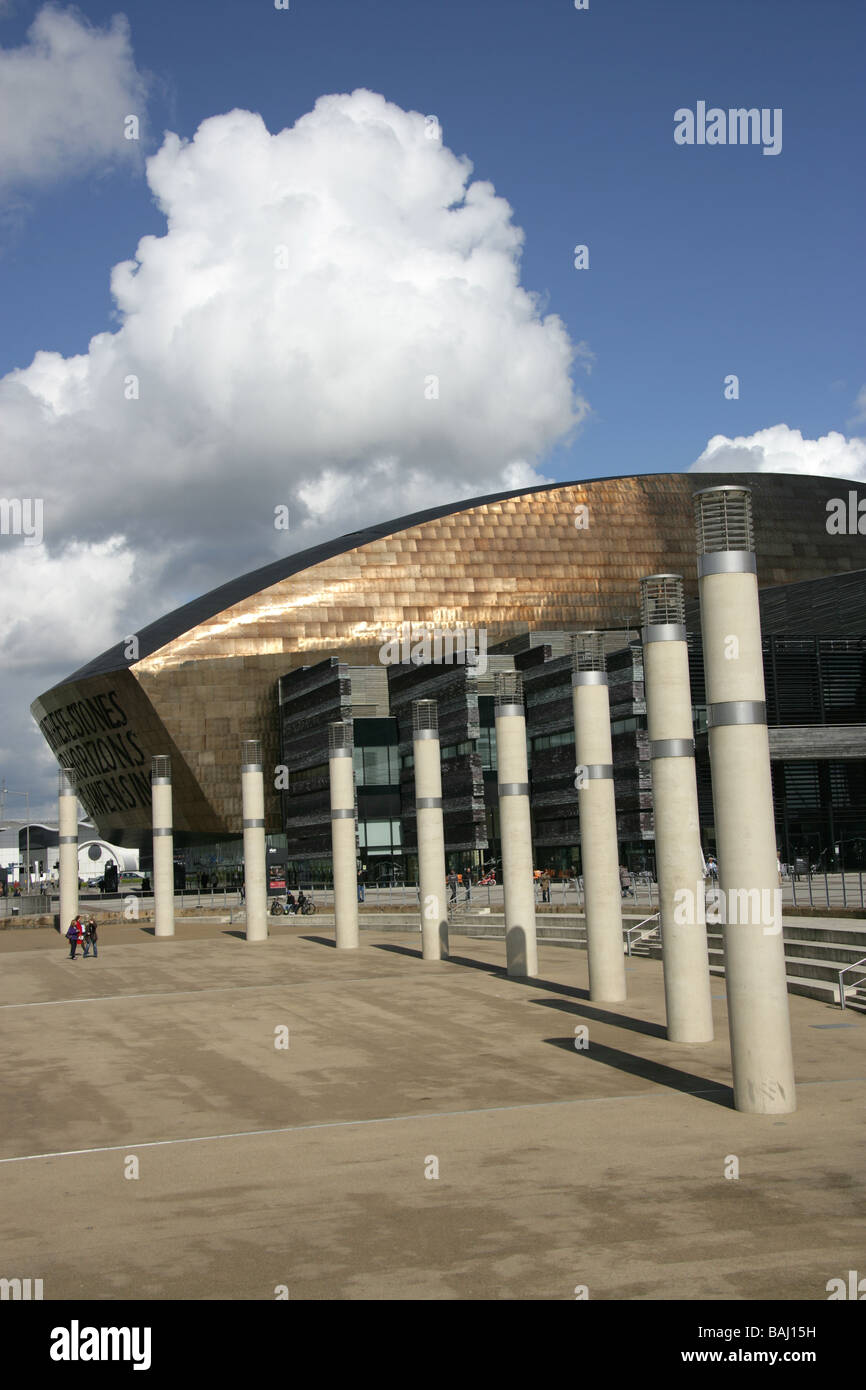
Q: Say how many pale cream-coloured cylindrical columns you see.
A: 9